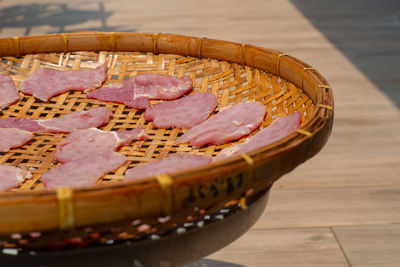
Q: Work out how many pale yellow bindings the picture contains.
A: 14